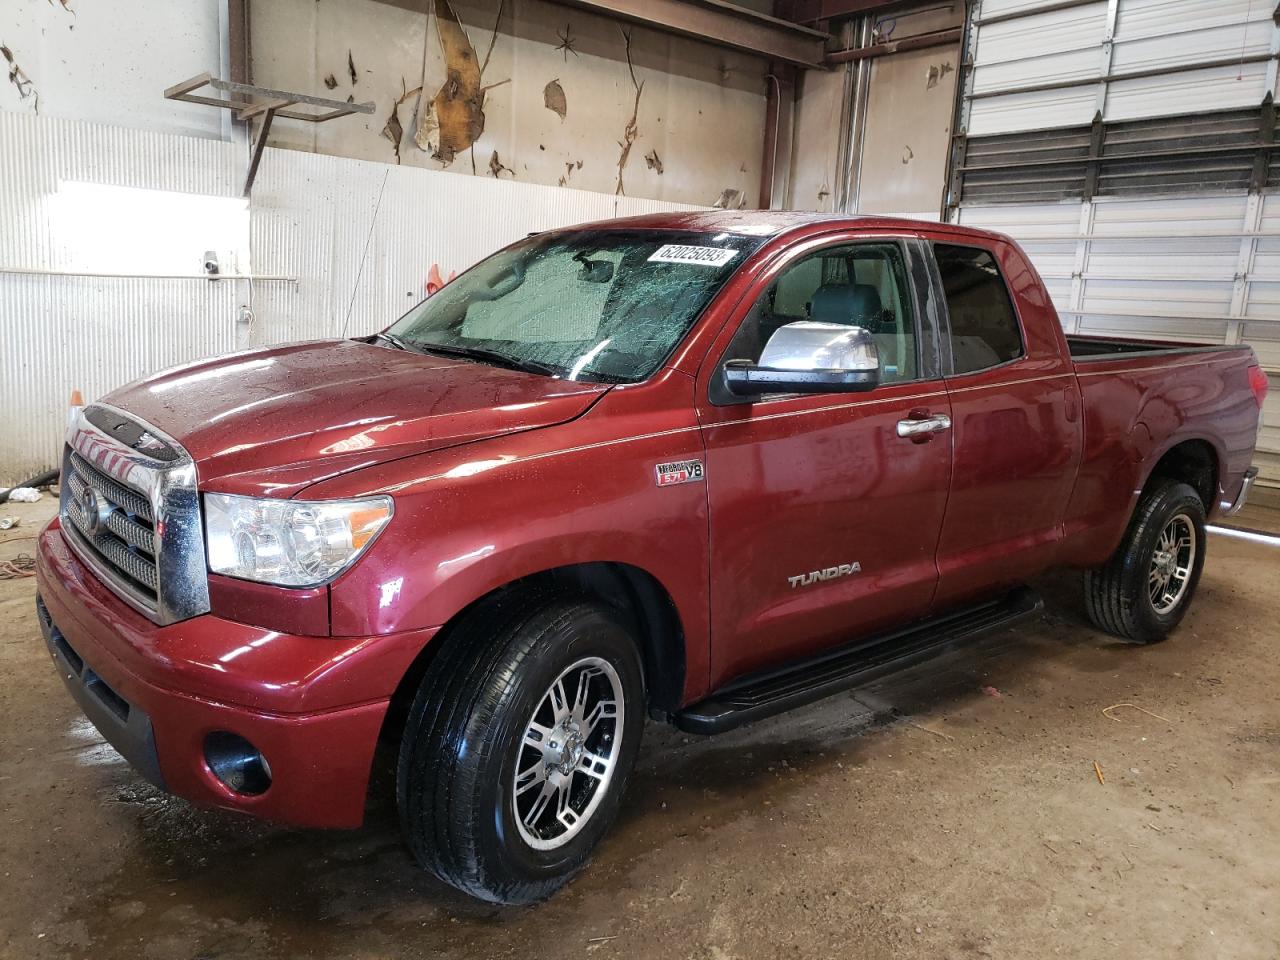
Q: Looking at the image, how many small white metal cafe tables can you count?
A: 0